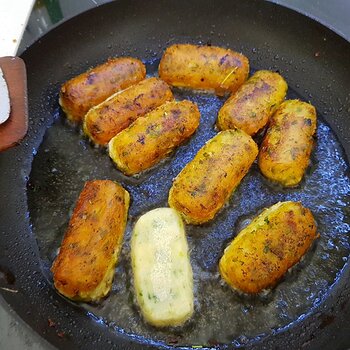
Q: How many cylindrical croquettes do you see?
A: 10